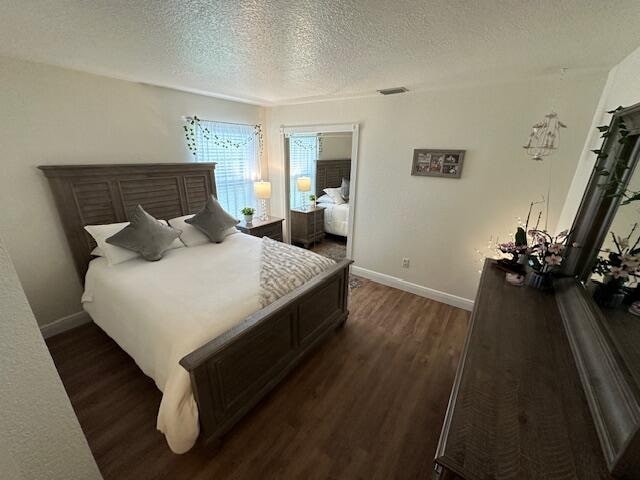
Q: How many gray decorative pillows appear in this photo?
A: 2